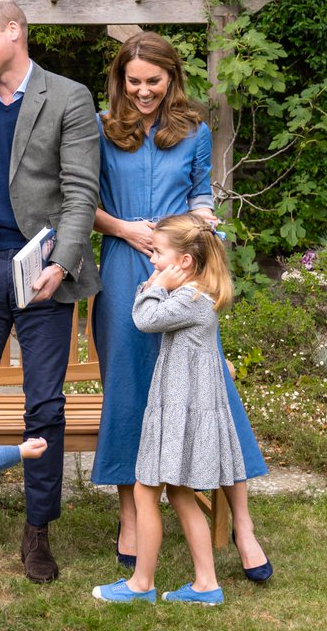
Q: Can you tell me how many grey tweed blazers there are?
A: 1